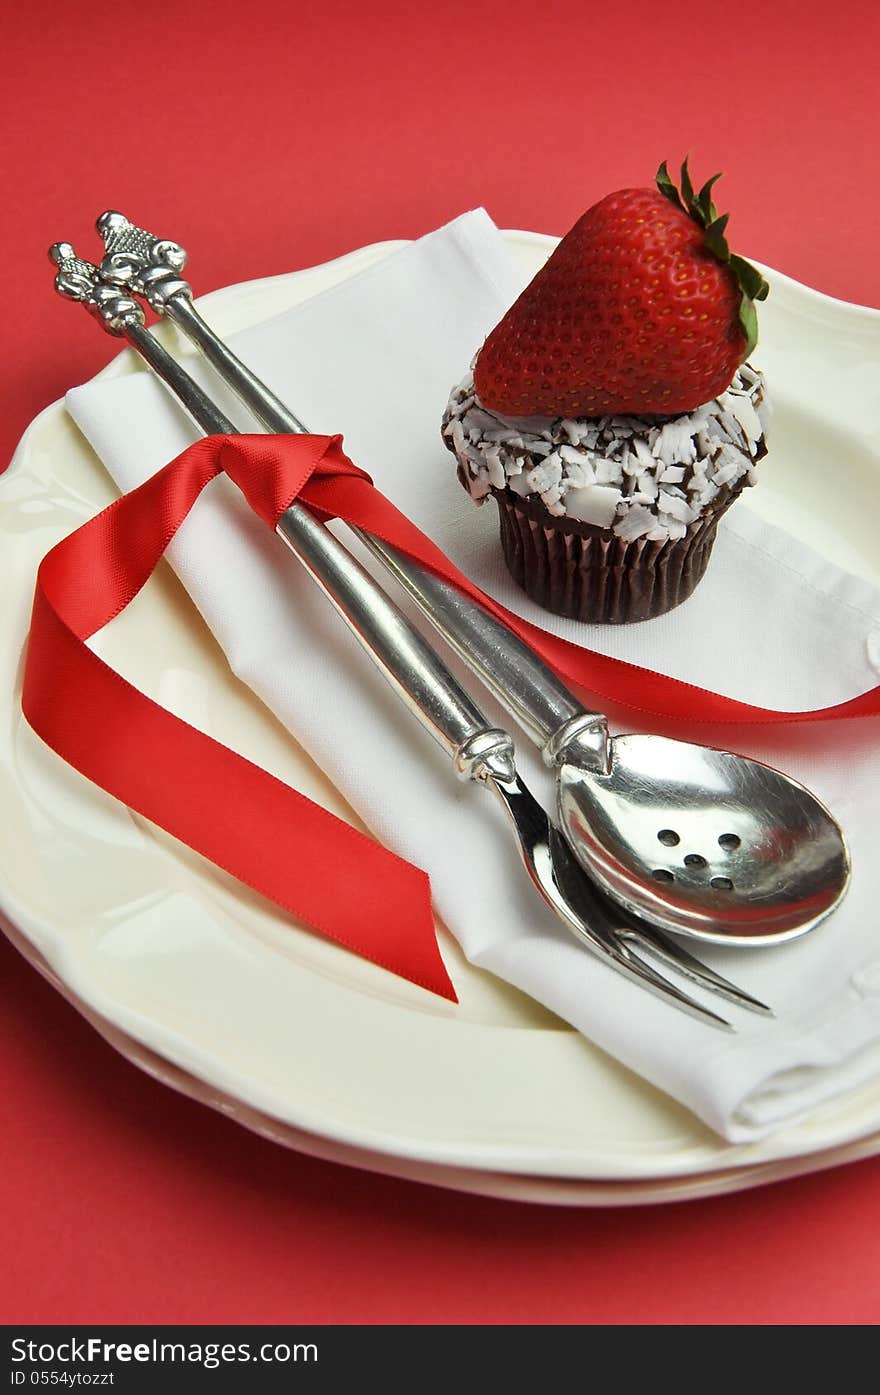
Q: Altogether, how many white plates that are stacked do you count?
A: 2